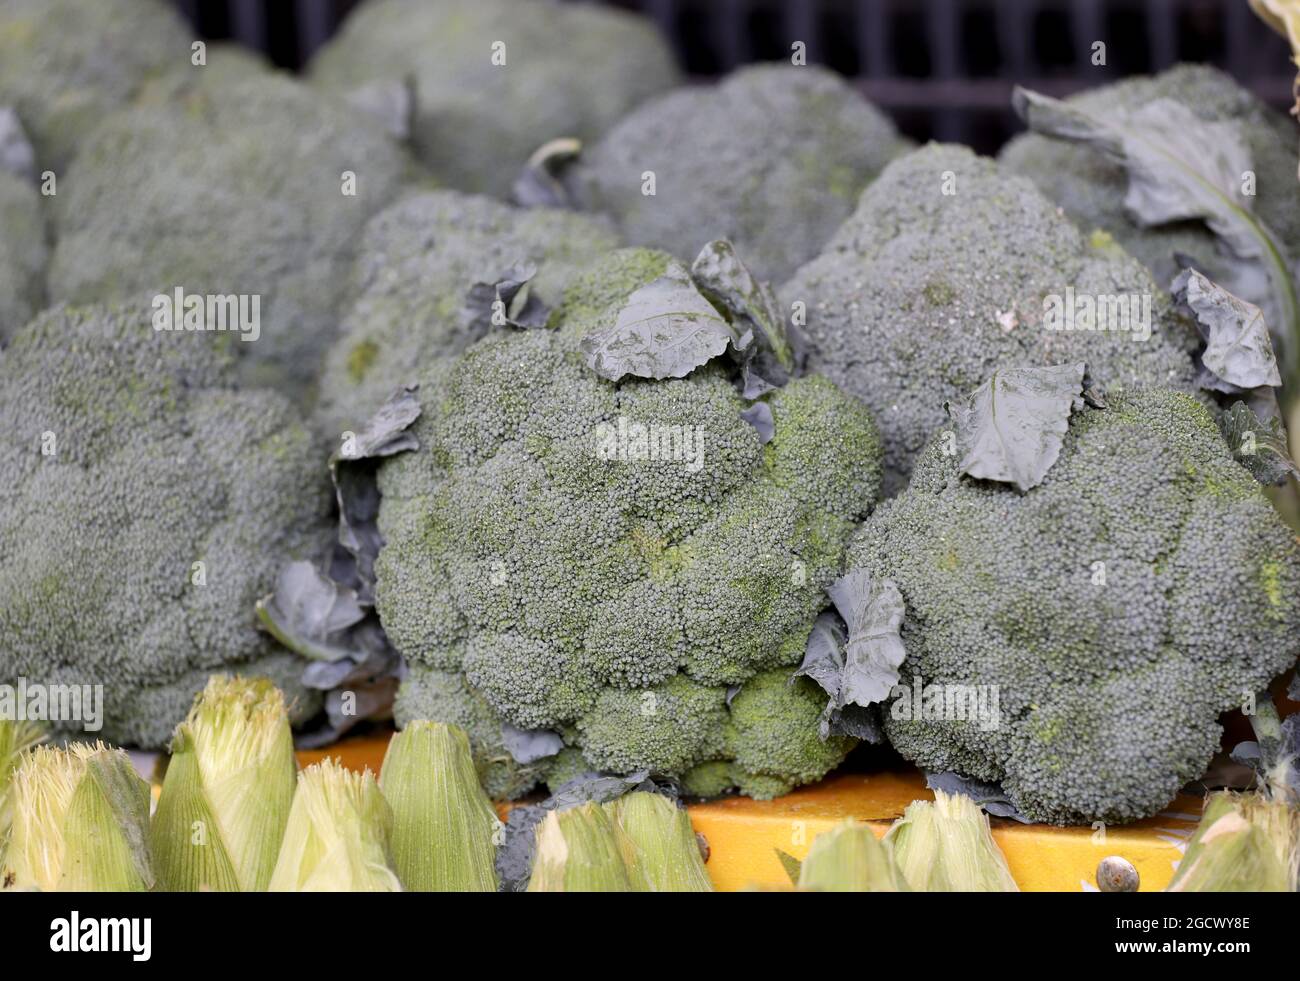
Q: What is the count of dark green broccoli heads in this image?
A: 11